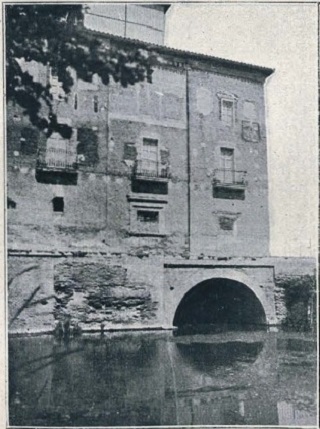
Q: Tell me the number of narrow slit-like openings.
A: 2